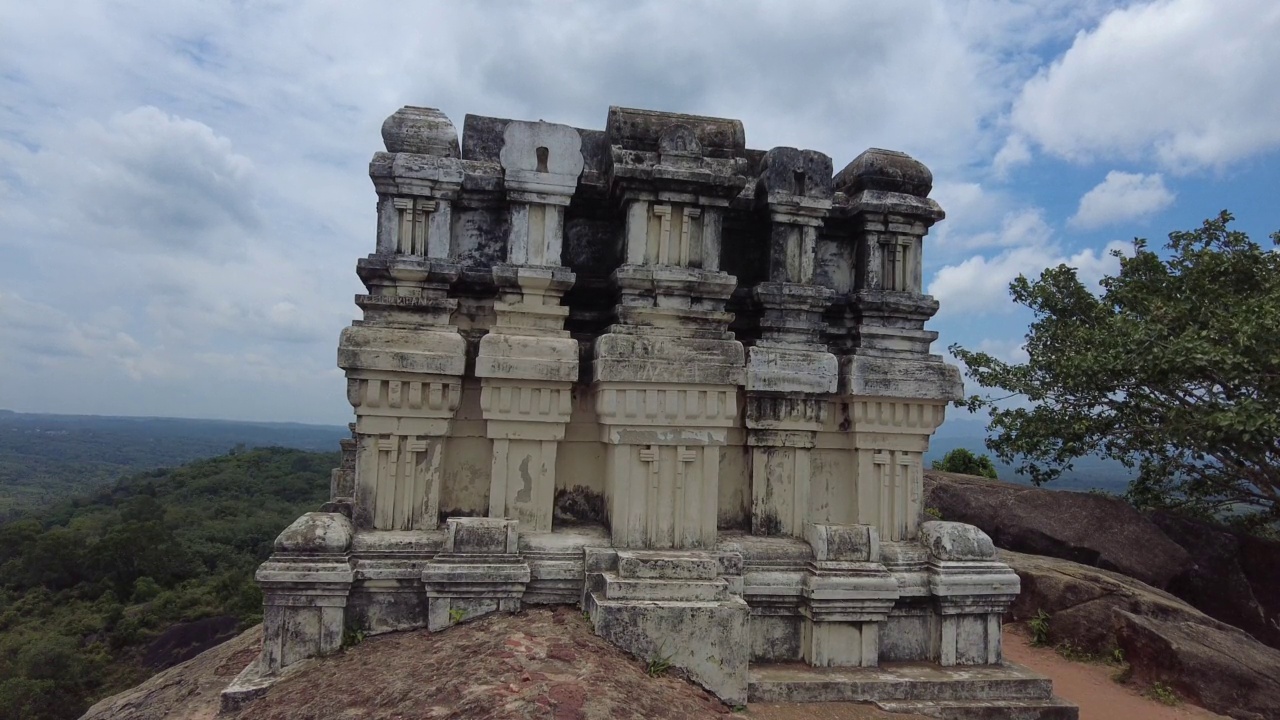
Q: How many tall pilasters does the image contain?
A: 5